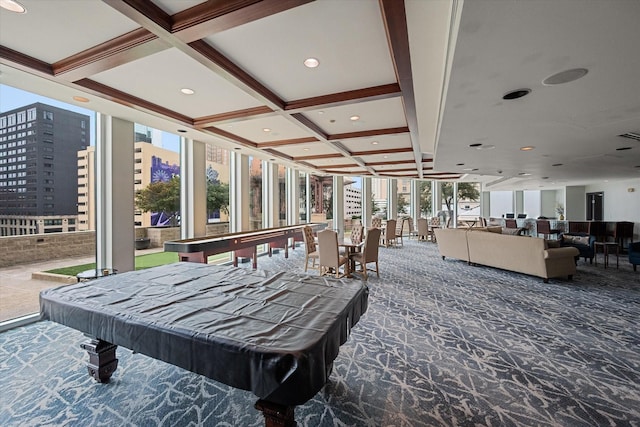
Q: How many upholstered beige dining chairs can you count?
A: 11